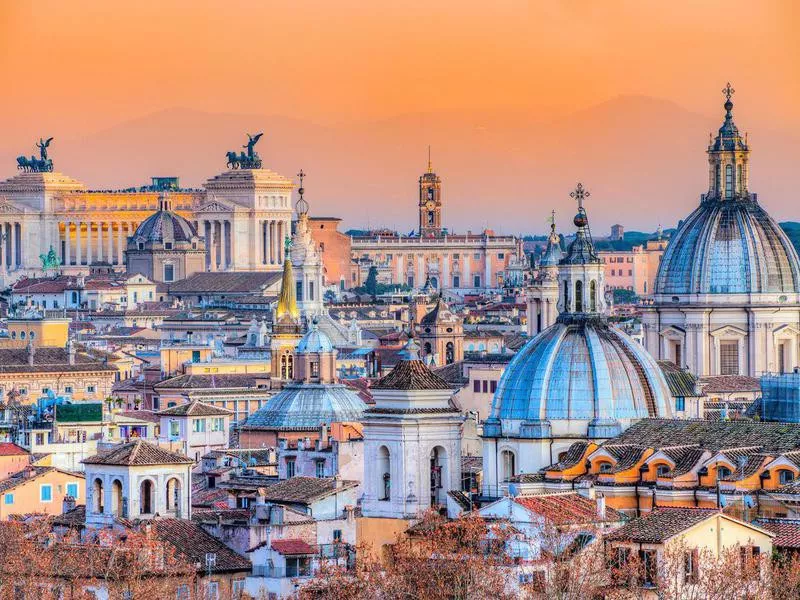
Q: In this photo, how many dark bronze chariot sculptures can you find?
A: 2